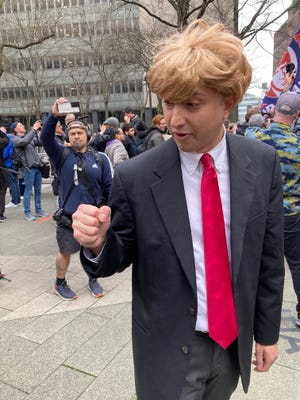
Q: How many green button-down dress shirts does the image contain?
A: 0